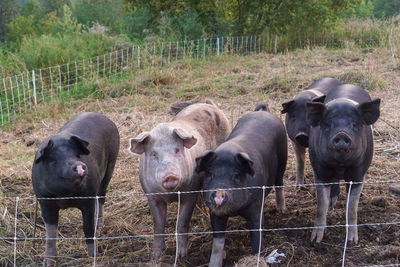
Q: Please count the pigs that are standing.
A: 5